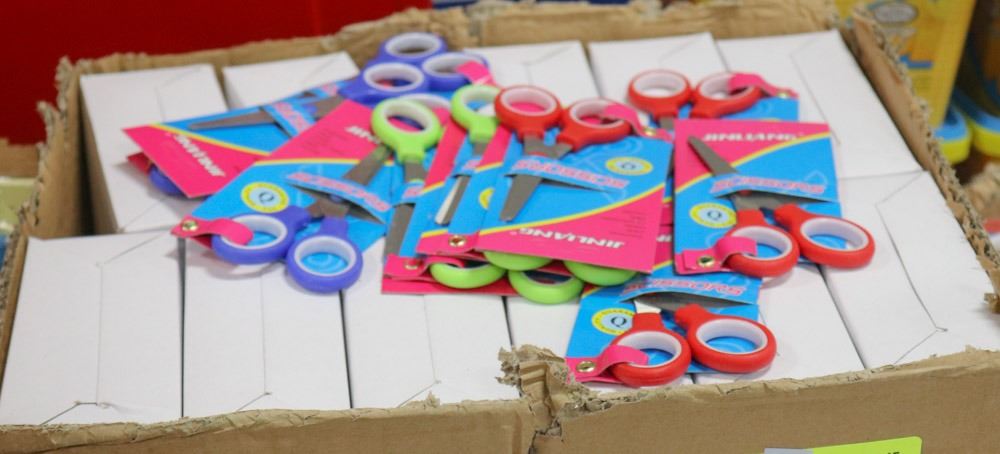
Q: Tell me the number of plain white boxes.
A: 11